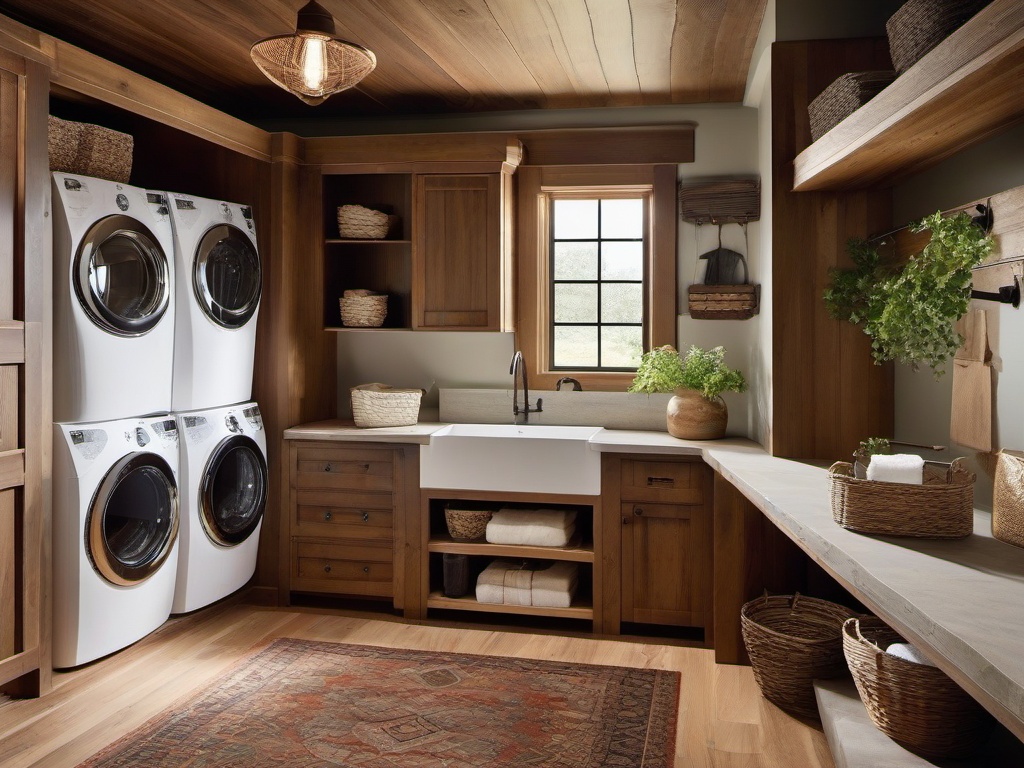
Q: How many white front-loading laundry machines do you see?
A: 4